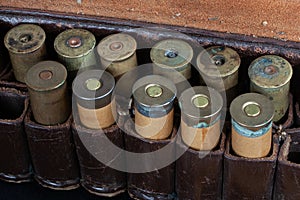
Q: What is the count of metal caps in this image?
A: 11